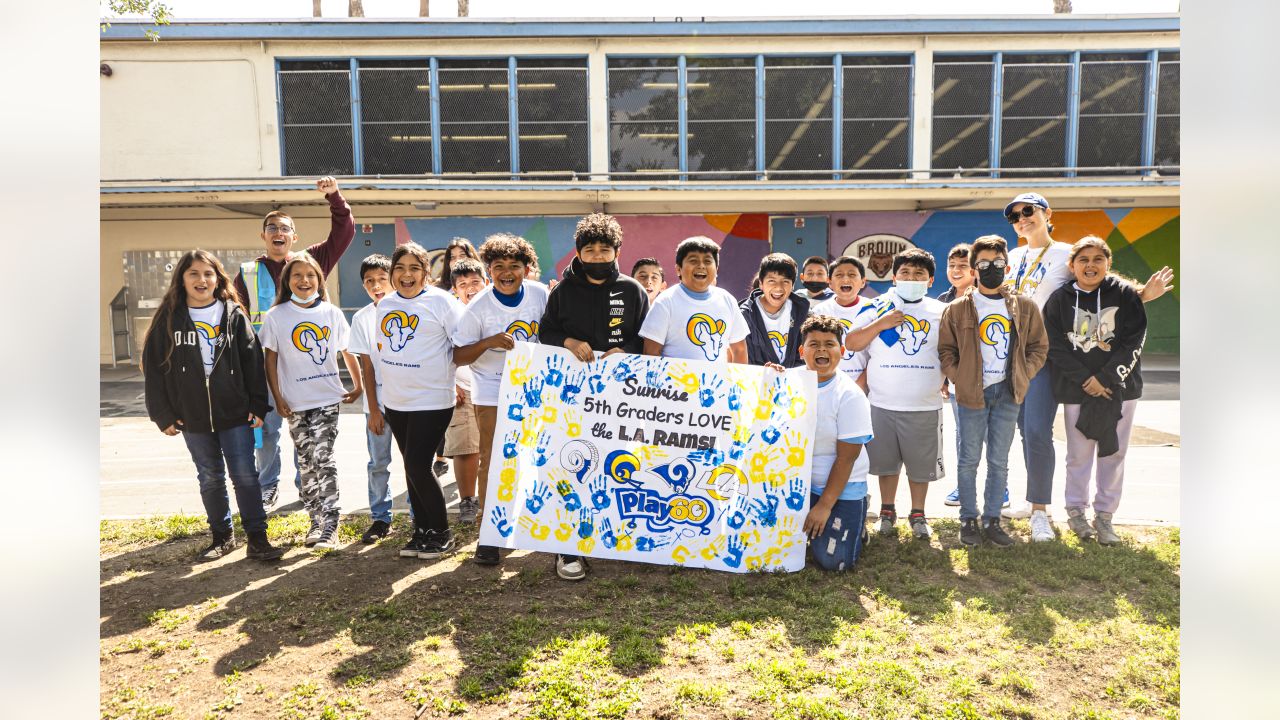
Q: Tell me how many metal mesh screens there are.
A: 12